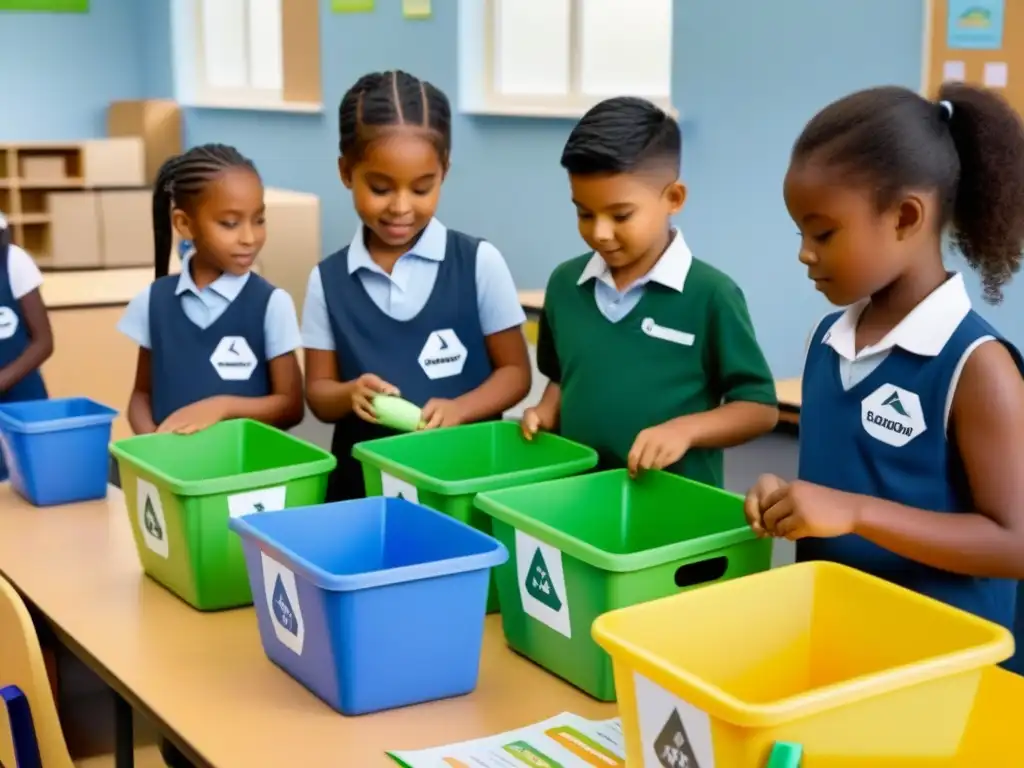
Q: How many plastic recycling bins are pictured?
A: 6